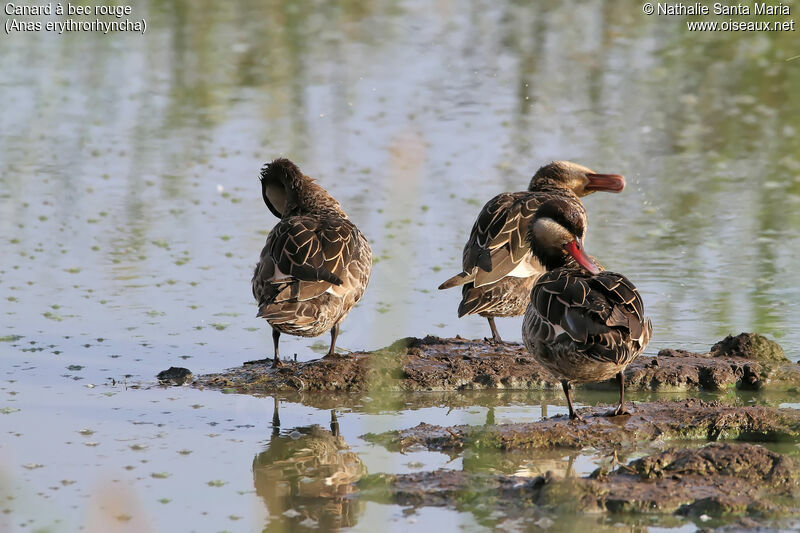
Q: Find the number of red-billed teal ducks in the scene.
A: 3